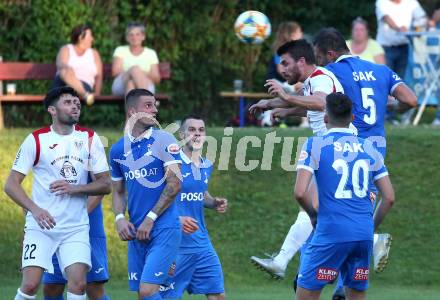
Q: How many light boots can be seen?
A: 2